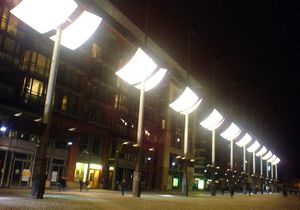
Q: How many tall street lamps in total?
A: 11